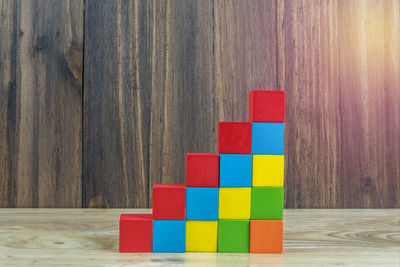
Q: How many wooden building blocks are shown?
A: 15